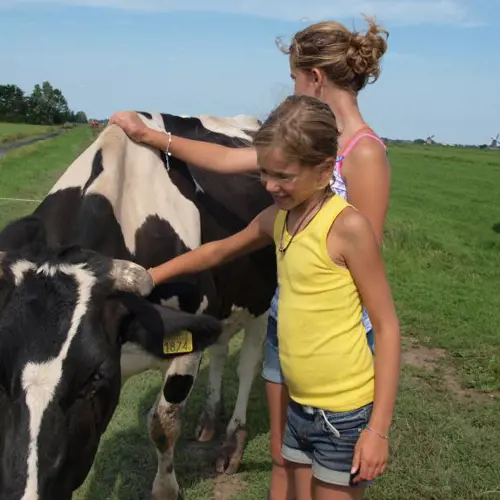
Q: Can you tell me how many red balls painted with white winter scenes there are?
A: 0